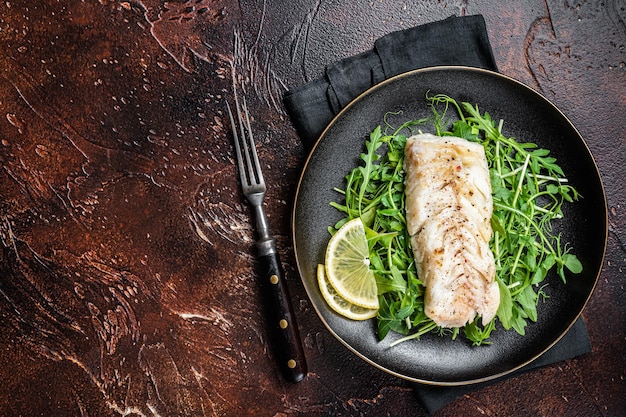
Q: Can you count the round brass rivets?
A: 3